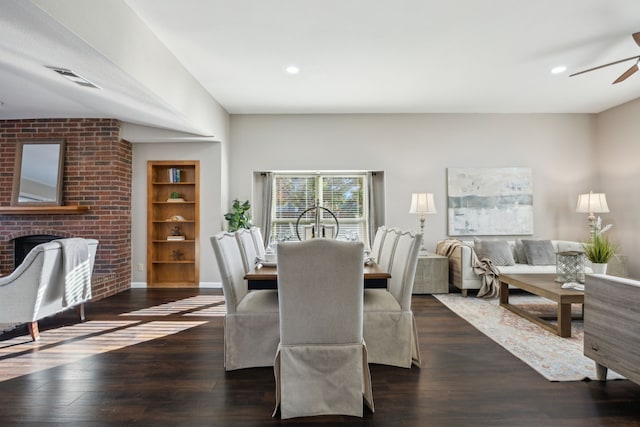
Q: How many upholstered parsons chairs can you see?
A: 8